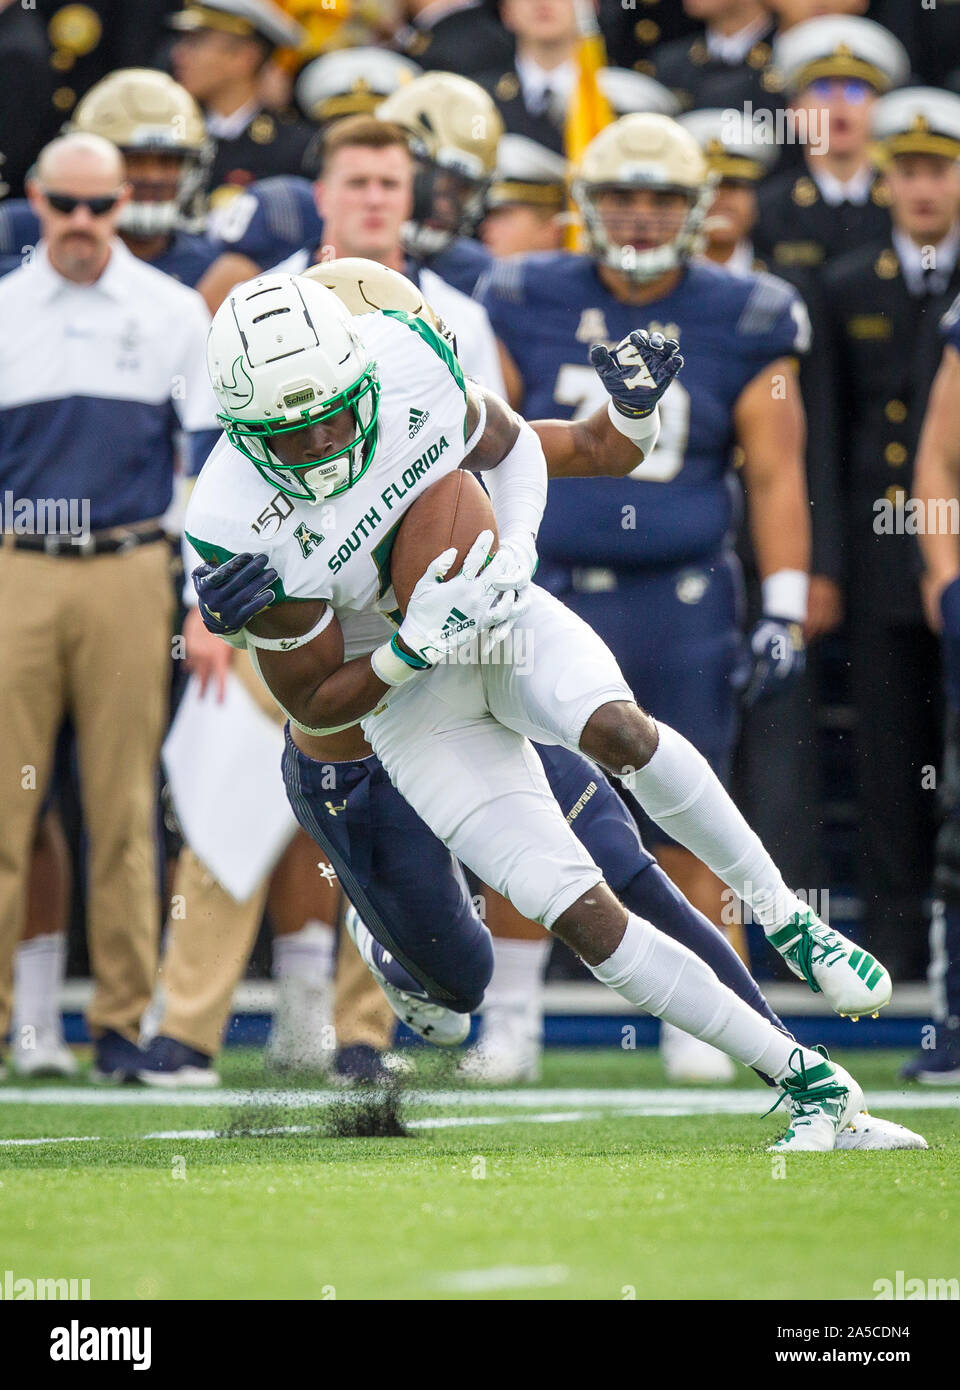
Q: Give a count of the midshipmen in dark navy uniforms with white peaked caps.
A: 7